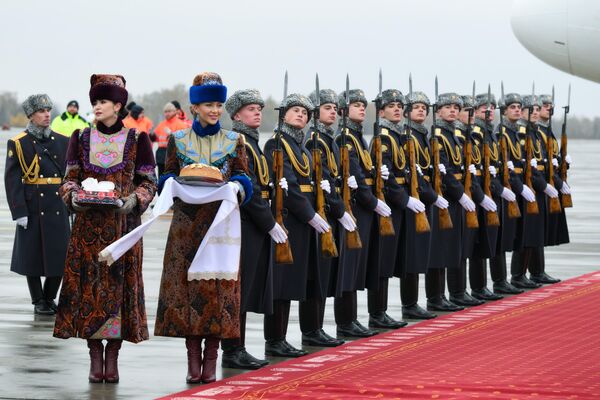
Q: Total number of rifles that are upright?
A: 12